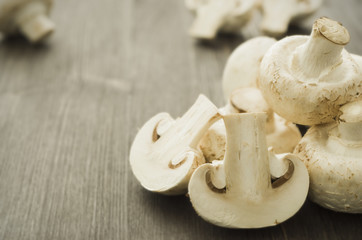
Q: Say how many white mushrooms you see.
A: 9